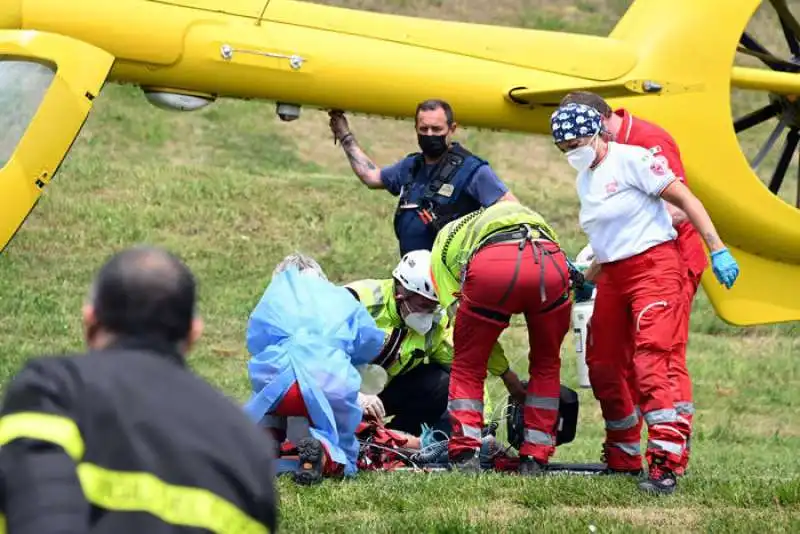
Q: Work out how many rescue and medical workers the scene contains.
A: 7